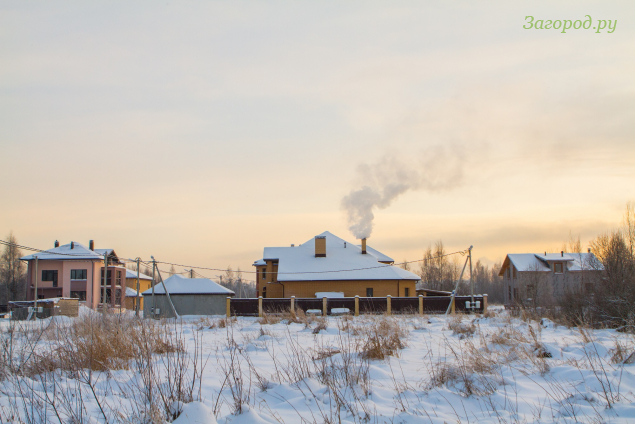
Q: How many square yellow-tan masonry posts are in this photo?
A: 9